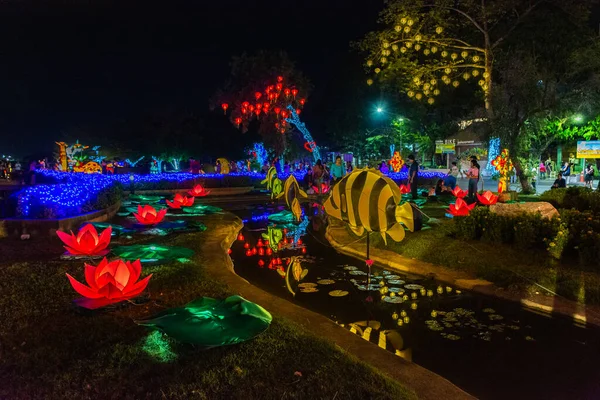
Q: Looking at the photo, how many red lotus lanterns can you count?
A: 10